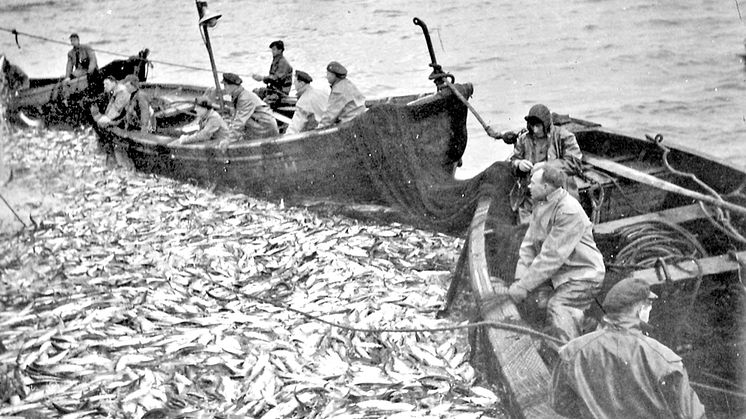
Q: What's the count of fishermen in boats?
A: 11